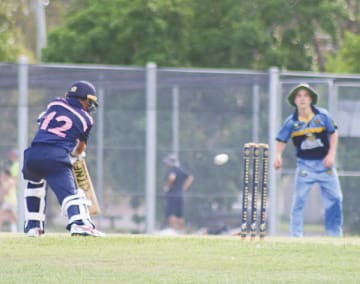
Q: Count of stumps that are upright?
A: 3